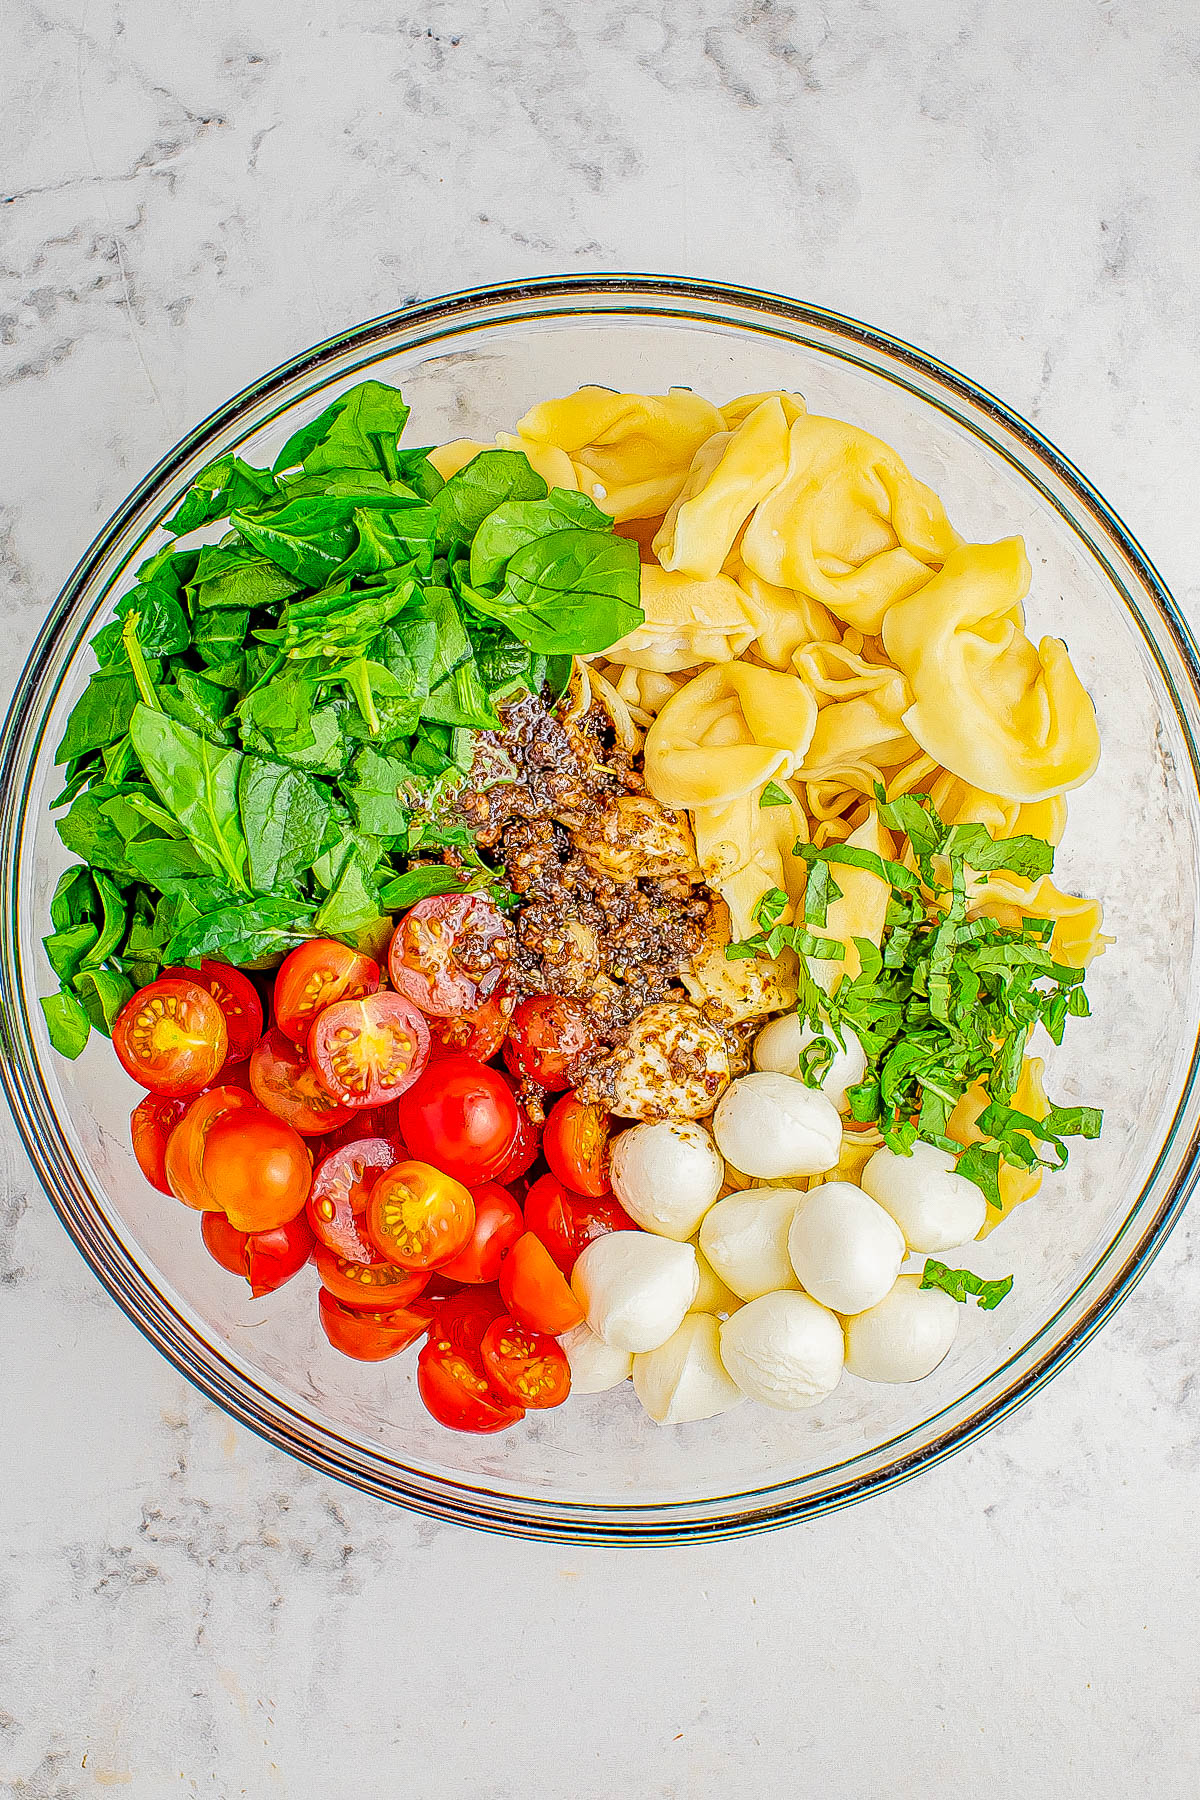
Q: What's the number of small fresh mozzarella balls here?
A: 12